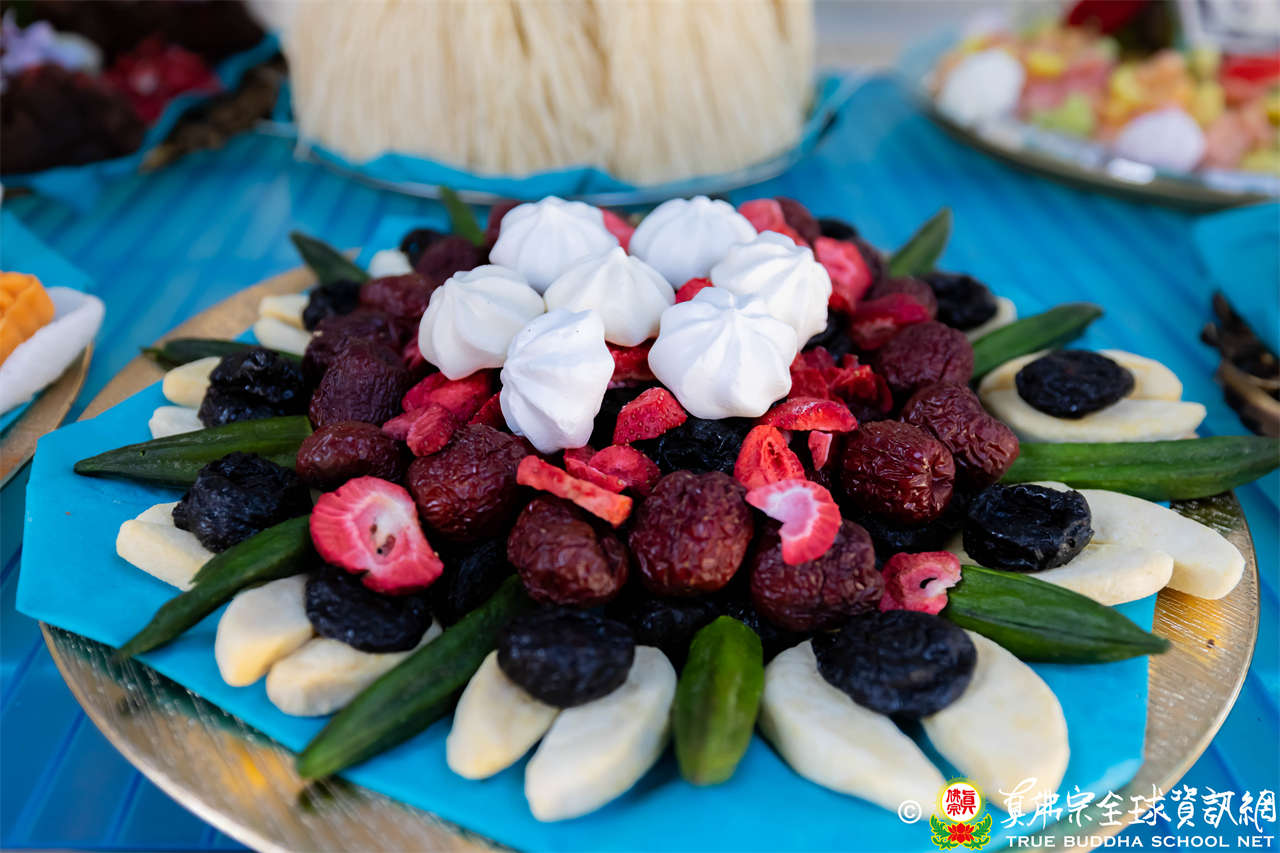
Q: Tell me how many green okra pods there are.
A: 11